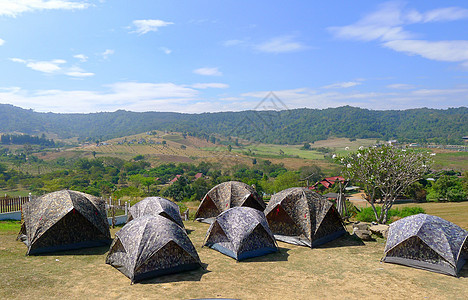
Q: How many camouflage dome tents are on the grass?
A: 7